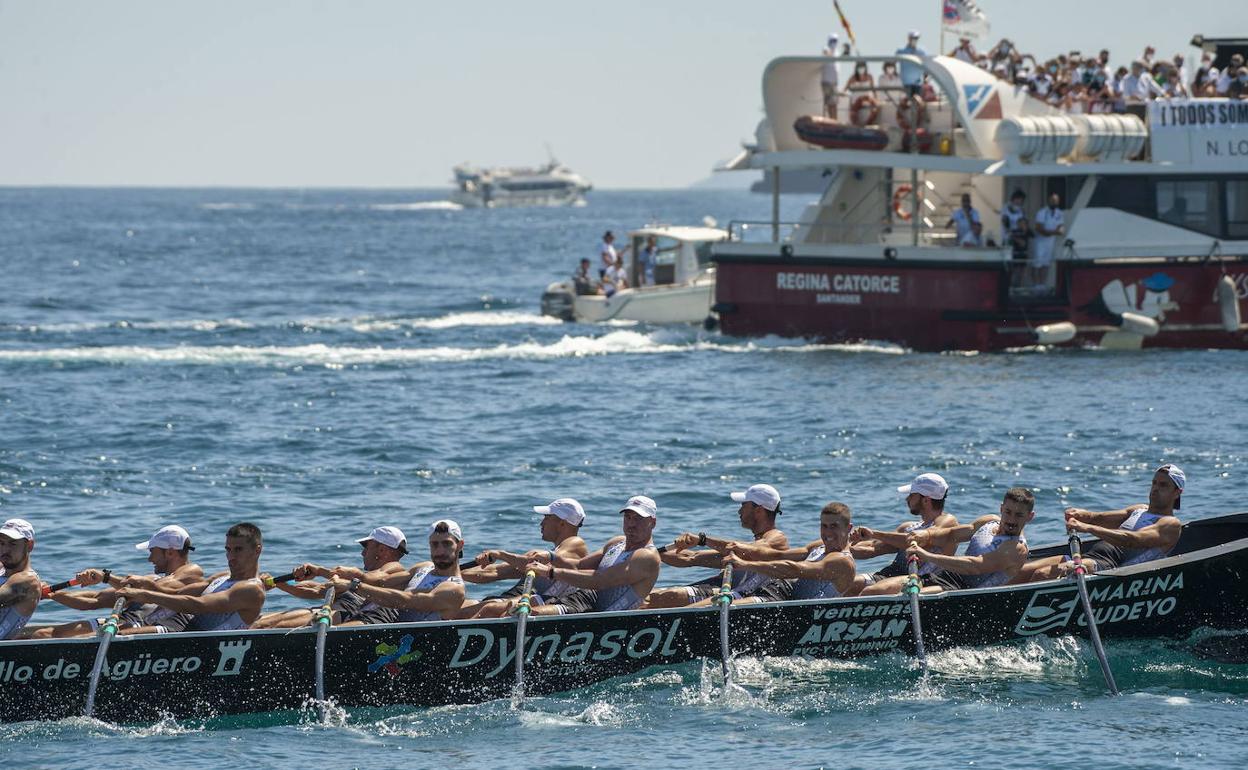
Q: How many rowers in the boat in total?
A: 12